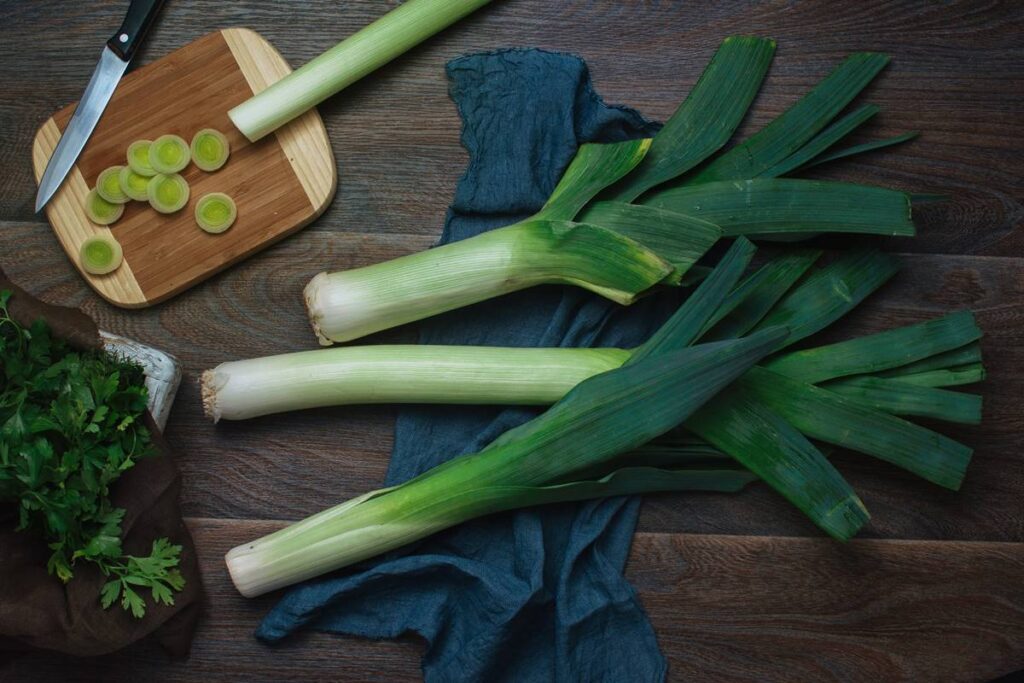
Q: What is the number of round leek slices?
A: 9